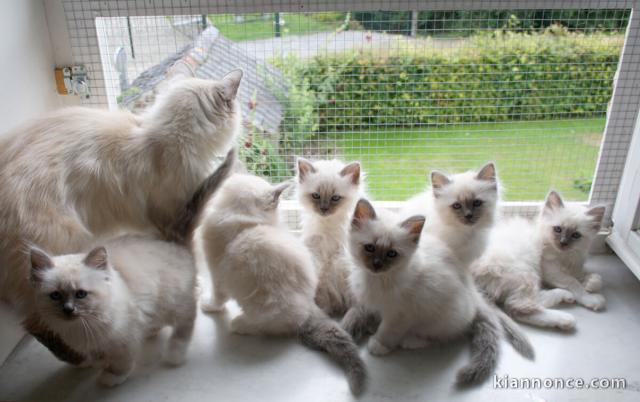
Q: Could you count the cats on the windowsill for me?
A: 7